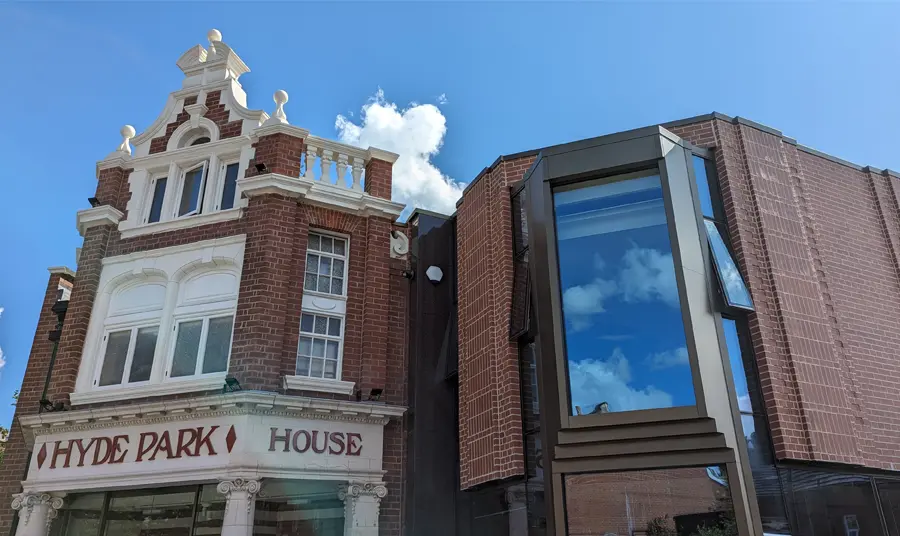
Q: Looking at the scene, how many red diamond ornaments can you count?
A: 2